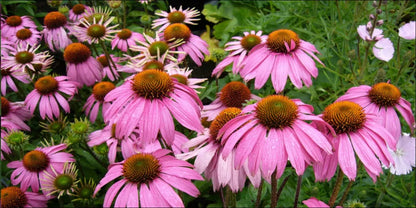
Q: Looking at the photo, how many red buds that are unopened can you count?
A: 0